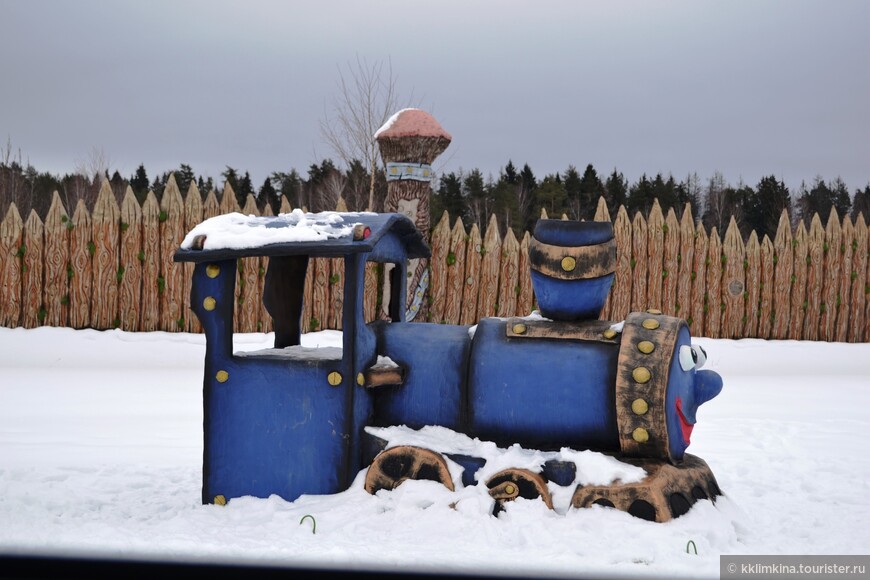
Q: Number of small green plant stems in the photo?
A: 2